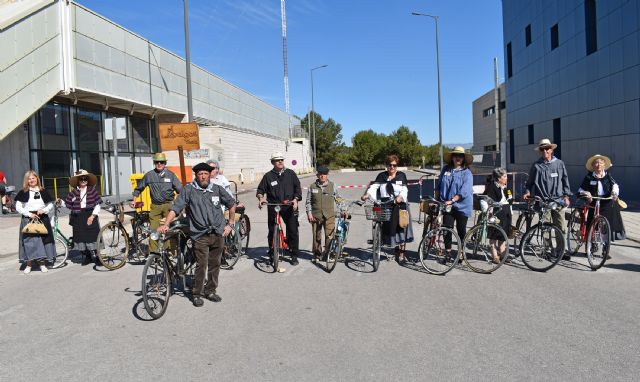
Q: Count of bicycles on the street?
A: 11